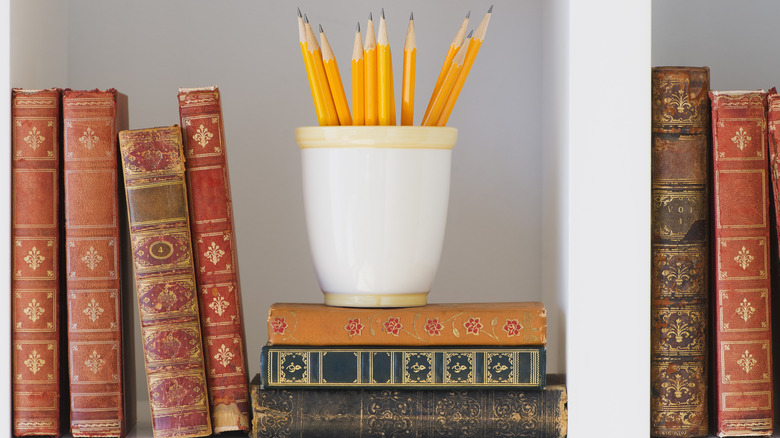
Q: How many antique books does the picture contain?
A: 10